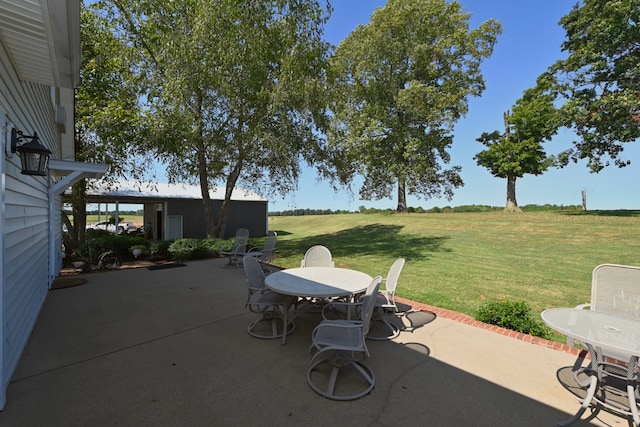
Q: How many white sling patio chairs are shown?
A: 7